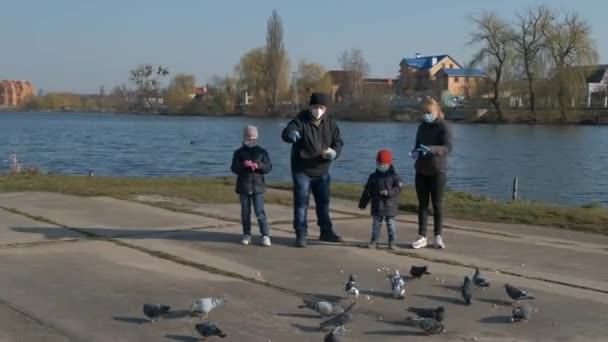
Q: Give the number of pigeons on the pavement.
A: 15